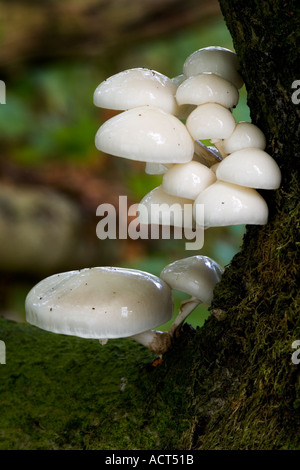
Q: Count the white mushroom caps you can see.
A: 12